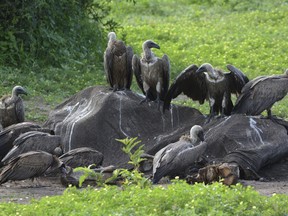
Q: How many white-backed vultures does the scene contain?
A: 10